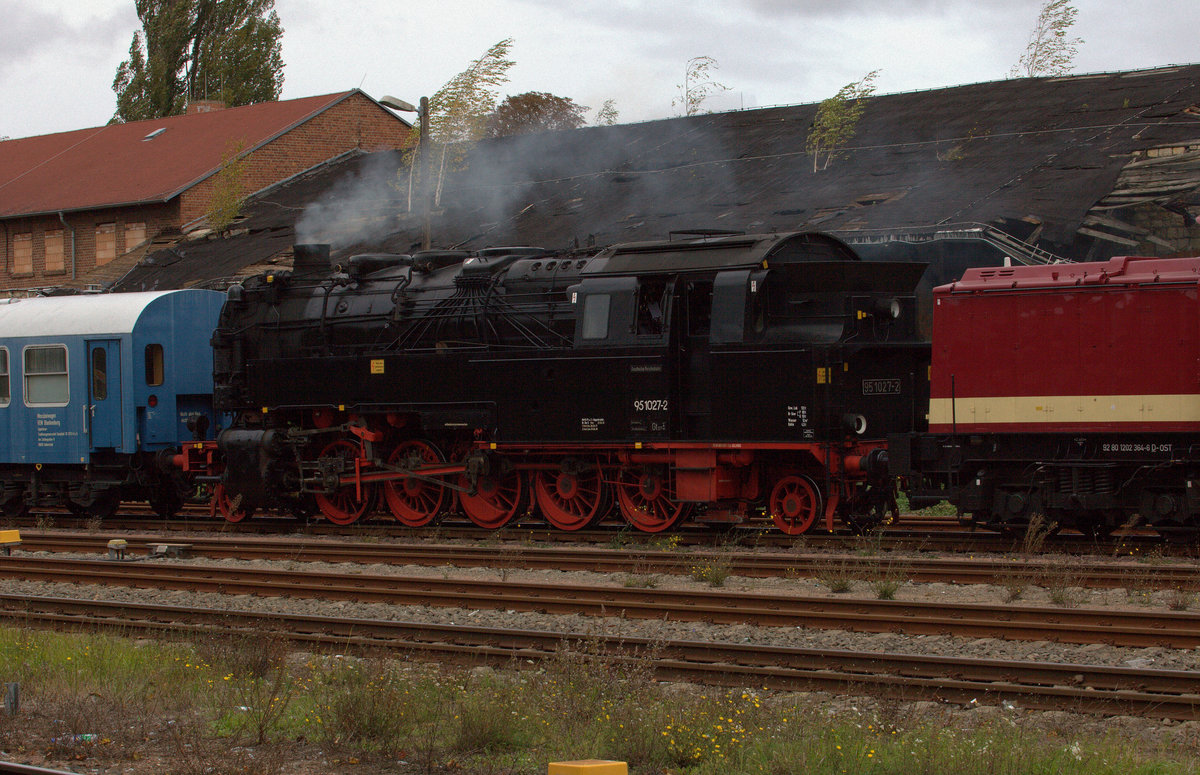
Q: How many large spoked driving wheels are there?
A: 5